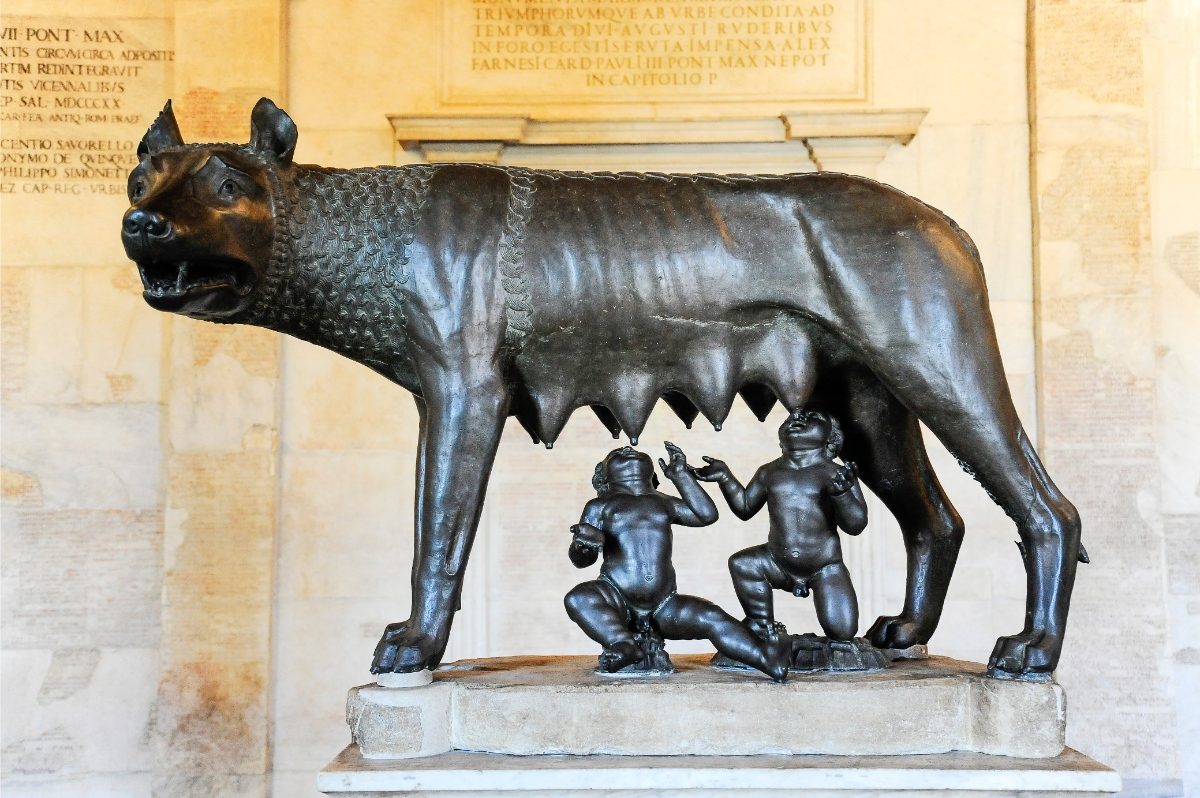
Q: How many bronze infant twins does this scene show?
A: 2